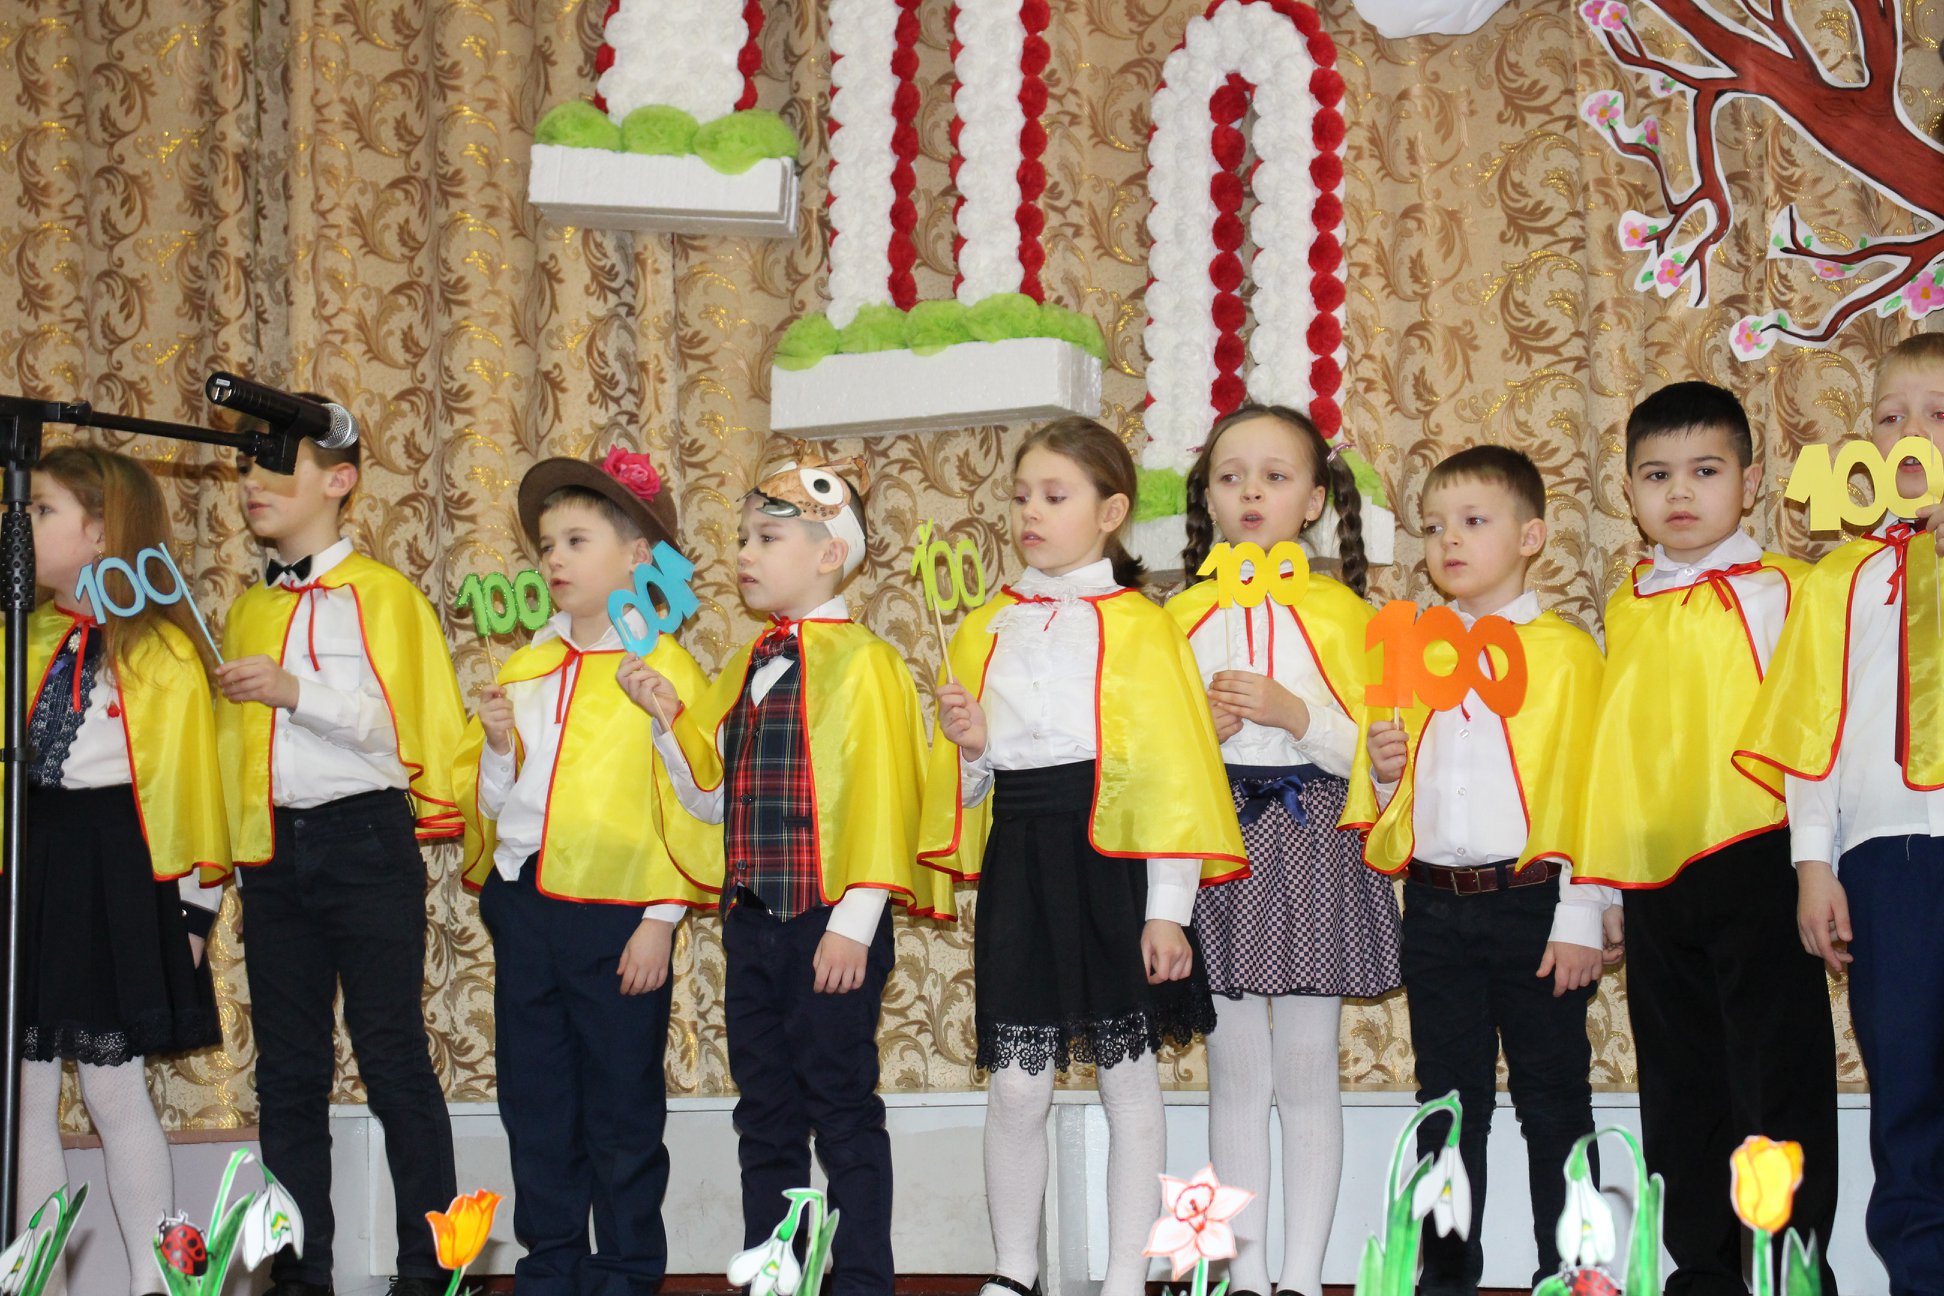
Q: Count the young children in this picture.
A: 9